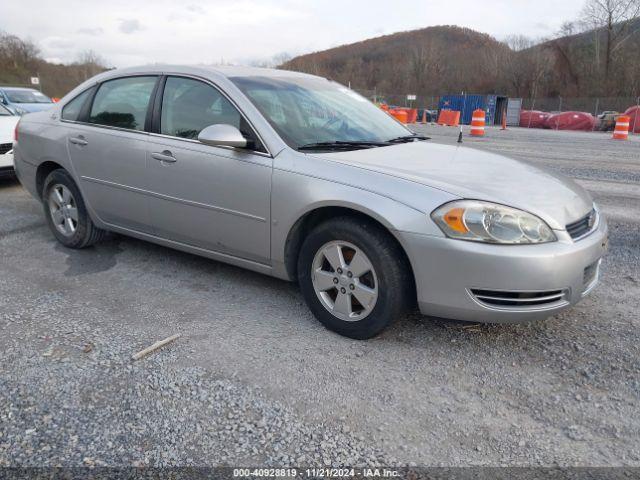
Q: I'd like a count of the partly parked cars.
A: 2